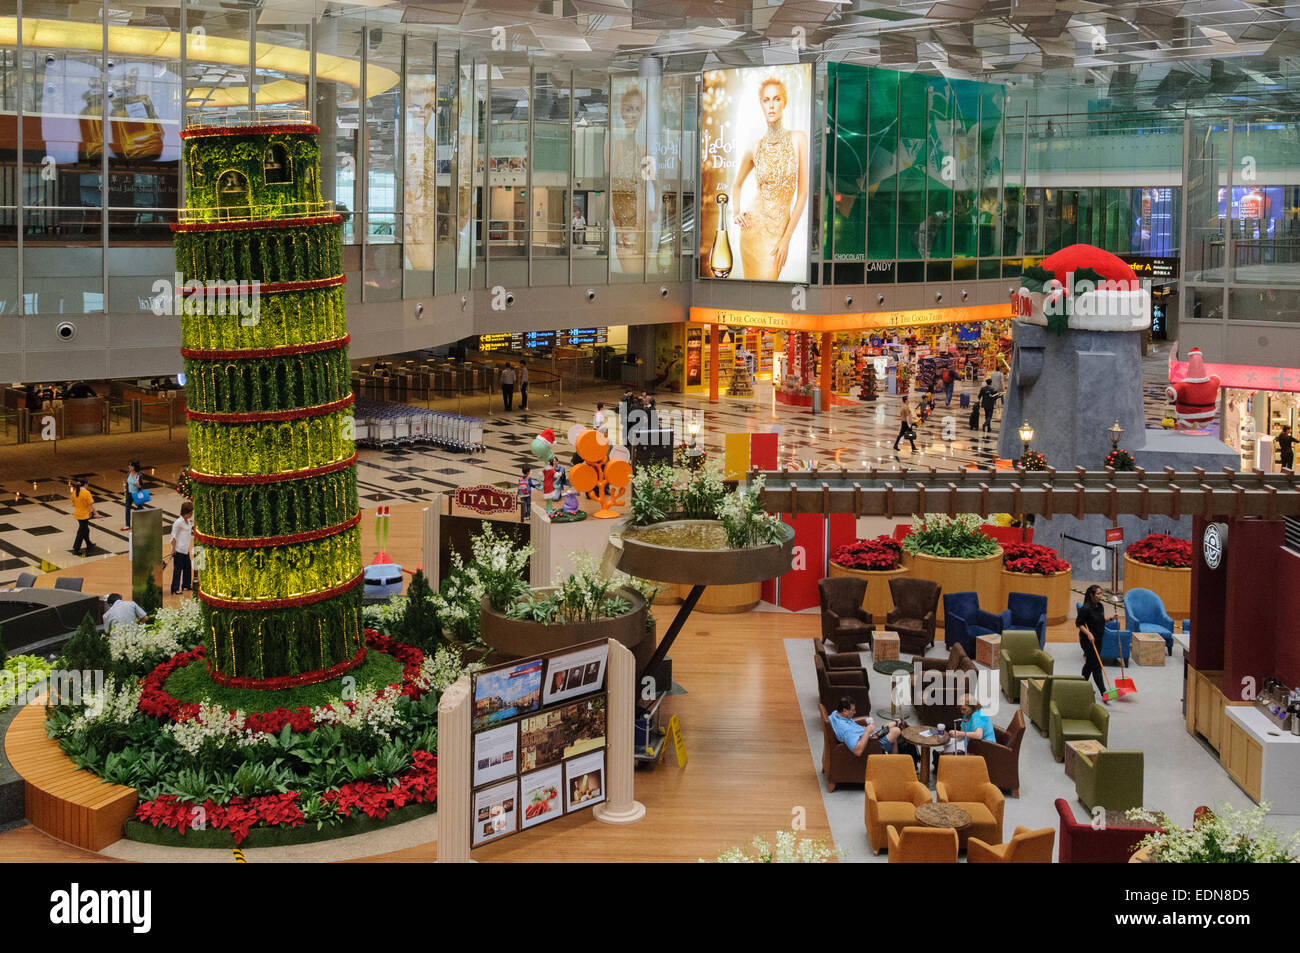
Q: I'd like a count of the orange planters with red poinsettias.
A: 3